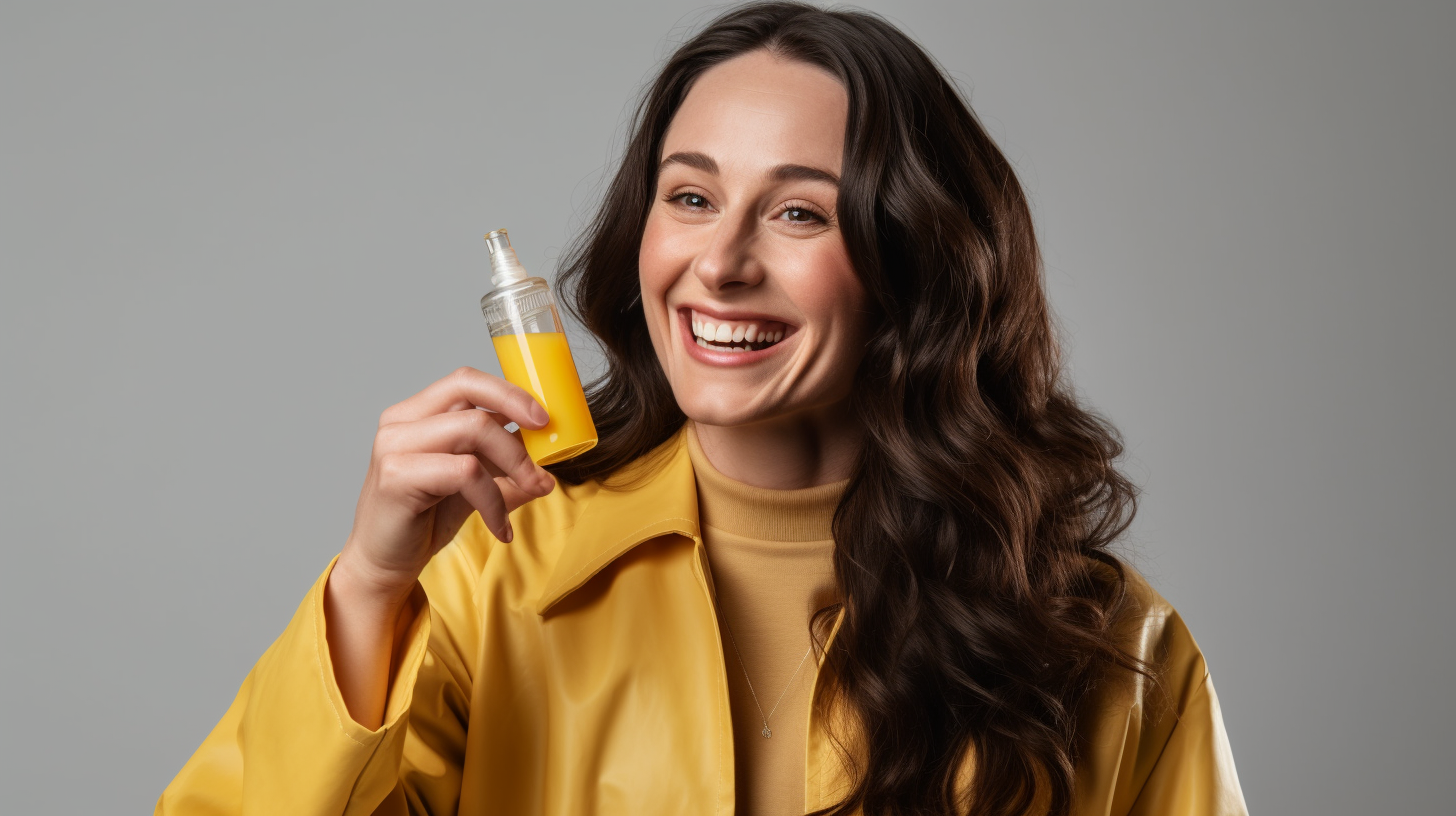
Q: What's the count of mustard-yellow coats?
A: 1